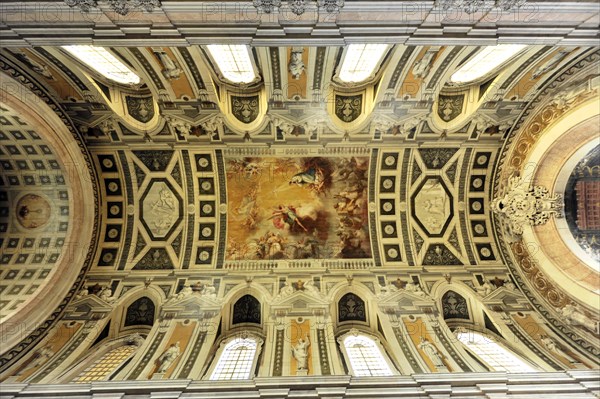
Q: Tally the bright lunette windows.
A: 8